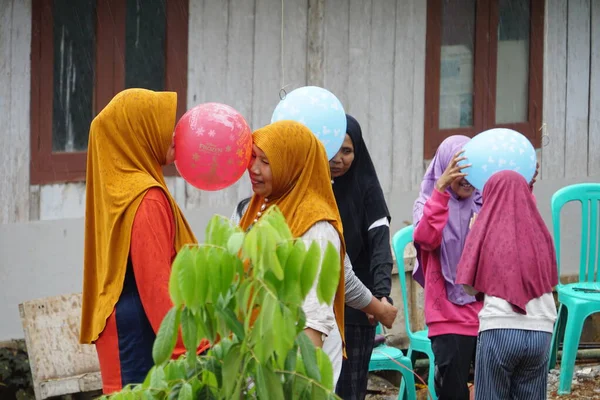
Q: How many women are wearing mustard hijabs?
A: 2